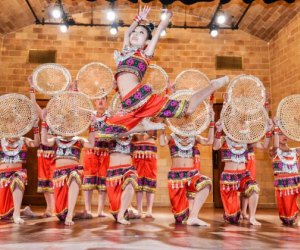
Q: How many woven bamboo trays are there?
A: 11